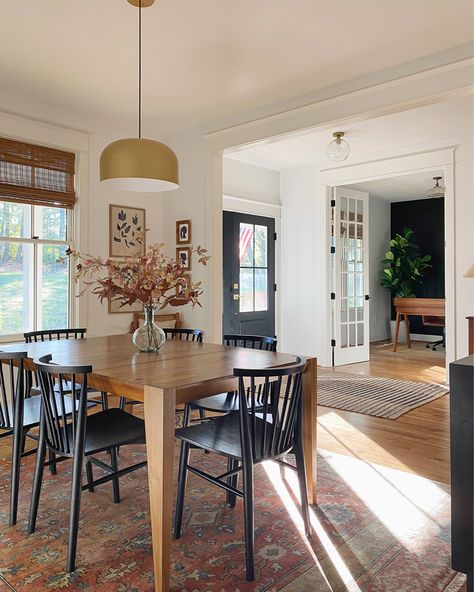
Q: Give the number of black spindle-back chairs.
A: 6